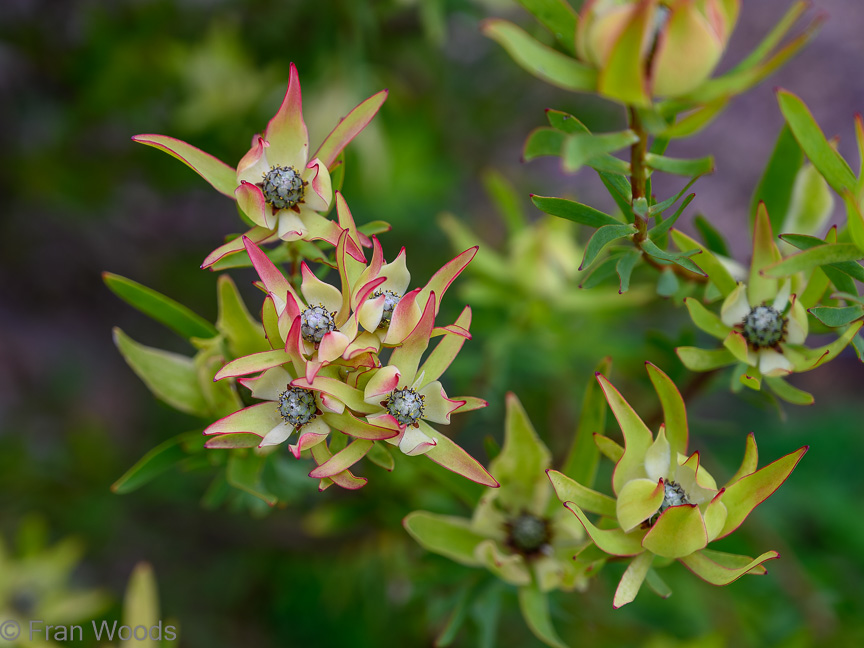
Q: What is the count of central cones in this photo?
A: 8